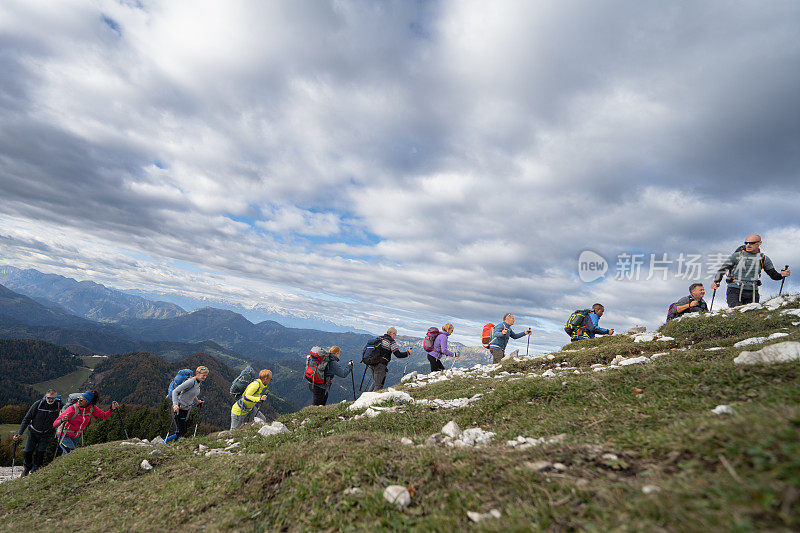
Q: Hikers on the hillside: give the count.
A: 11